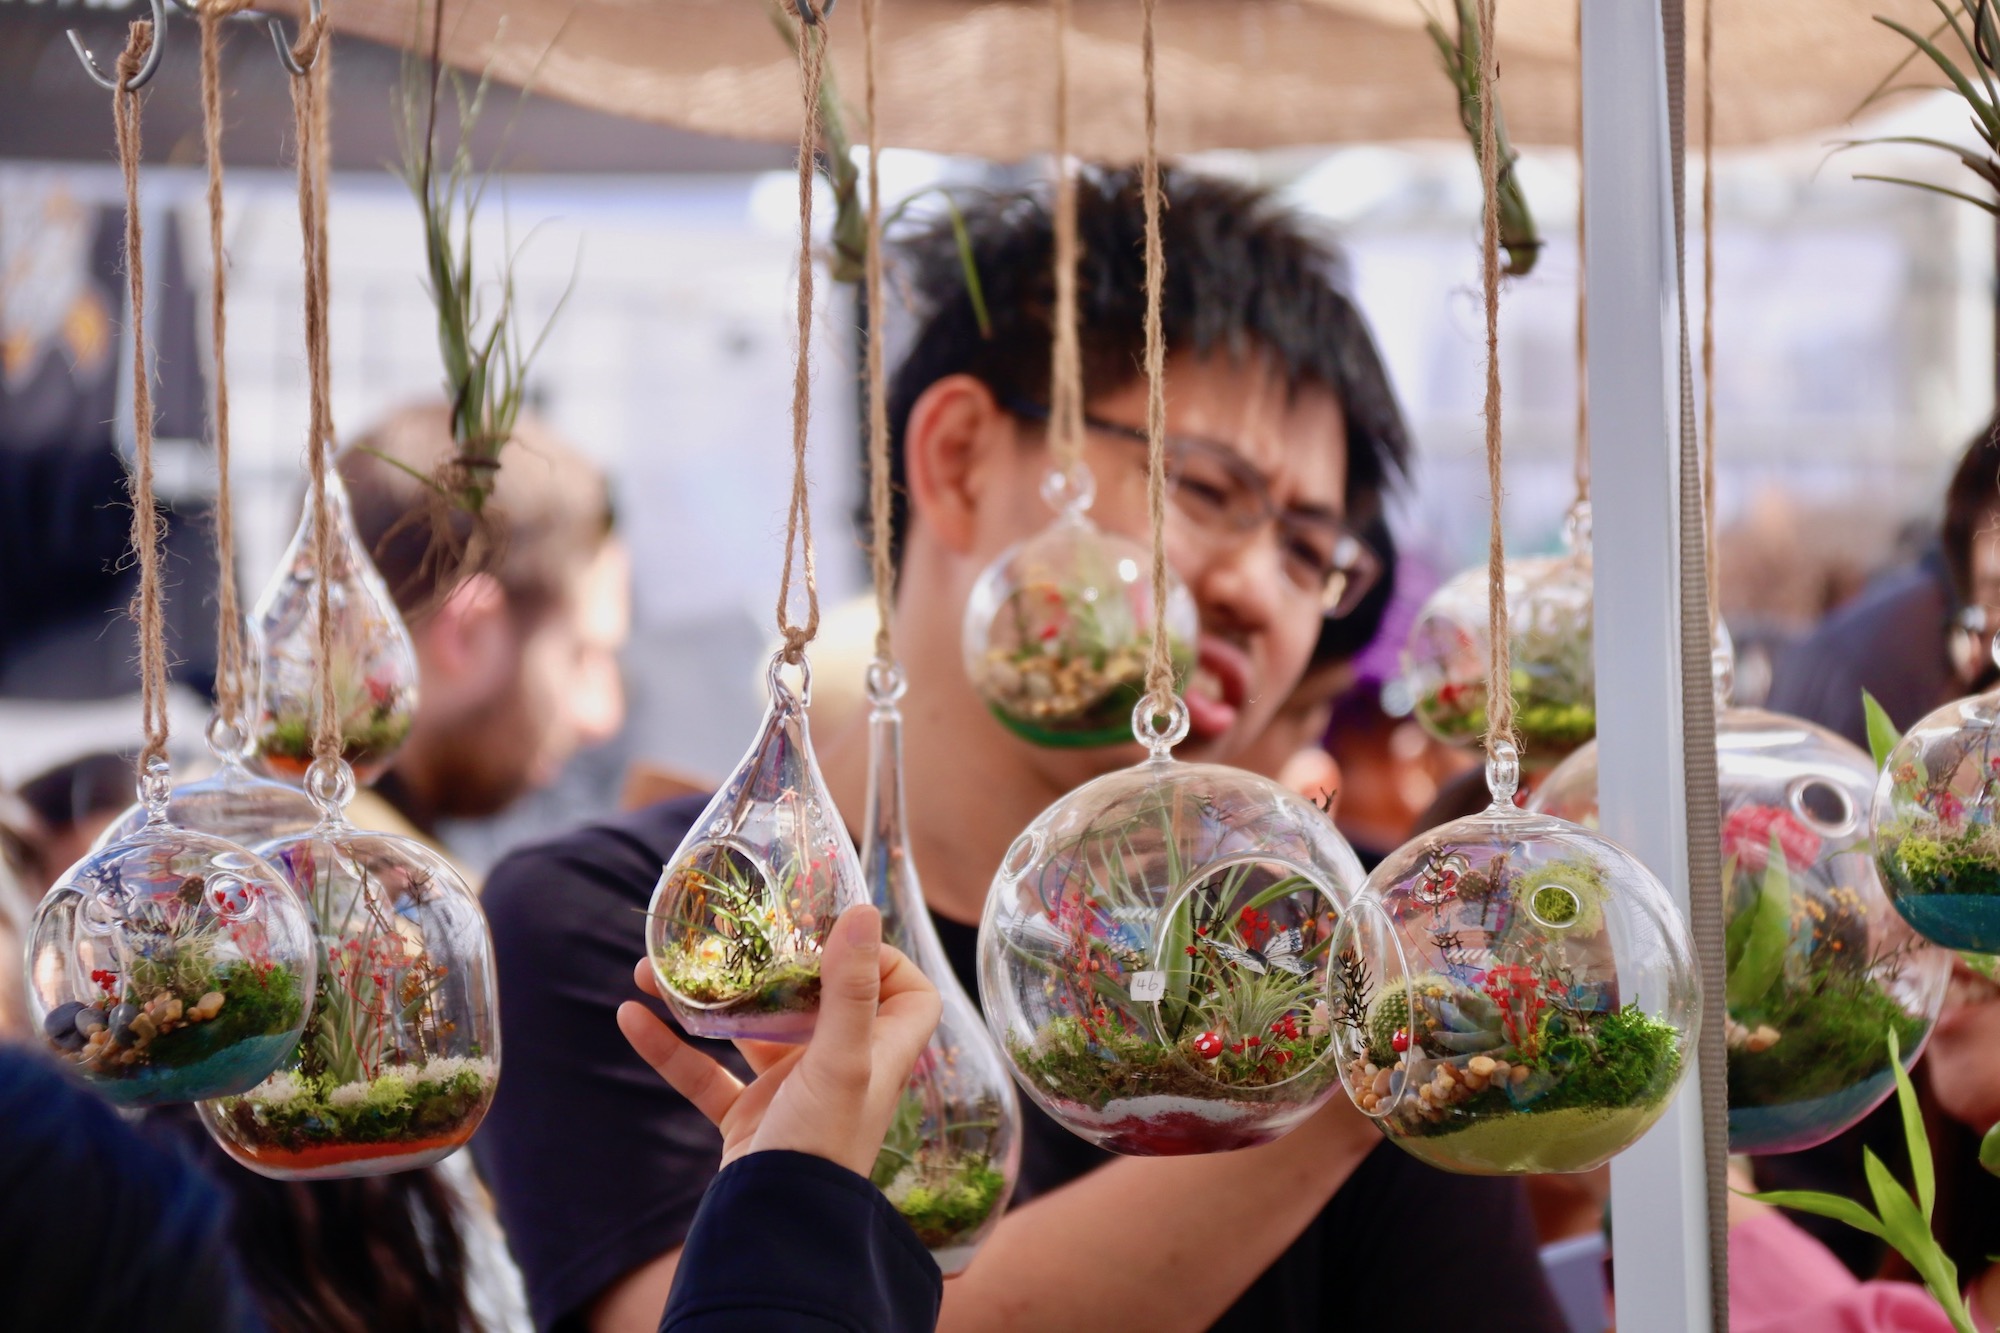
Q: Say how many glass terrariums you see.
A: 12